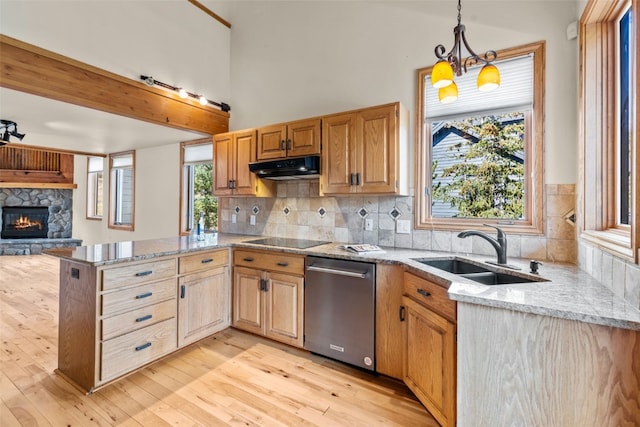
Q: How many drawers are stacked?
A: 4